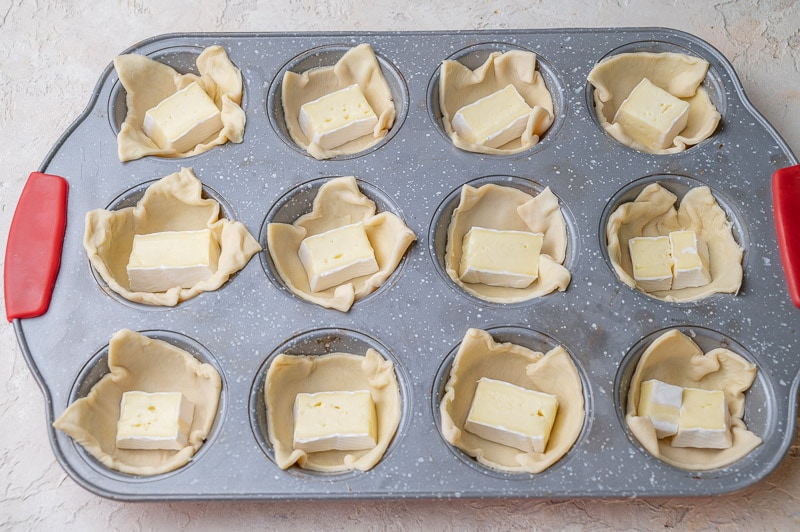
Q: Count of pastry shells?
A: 12